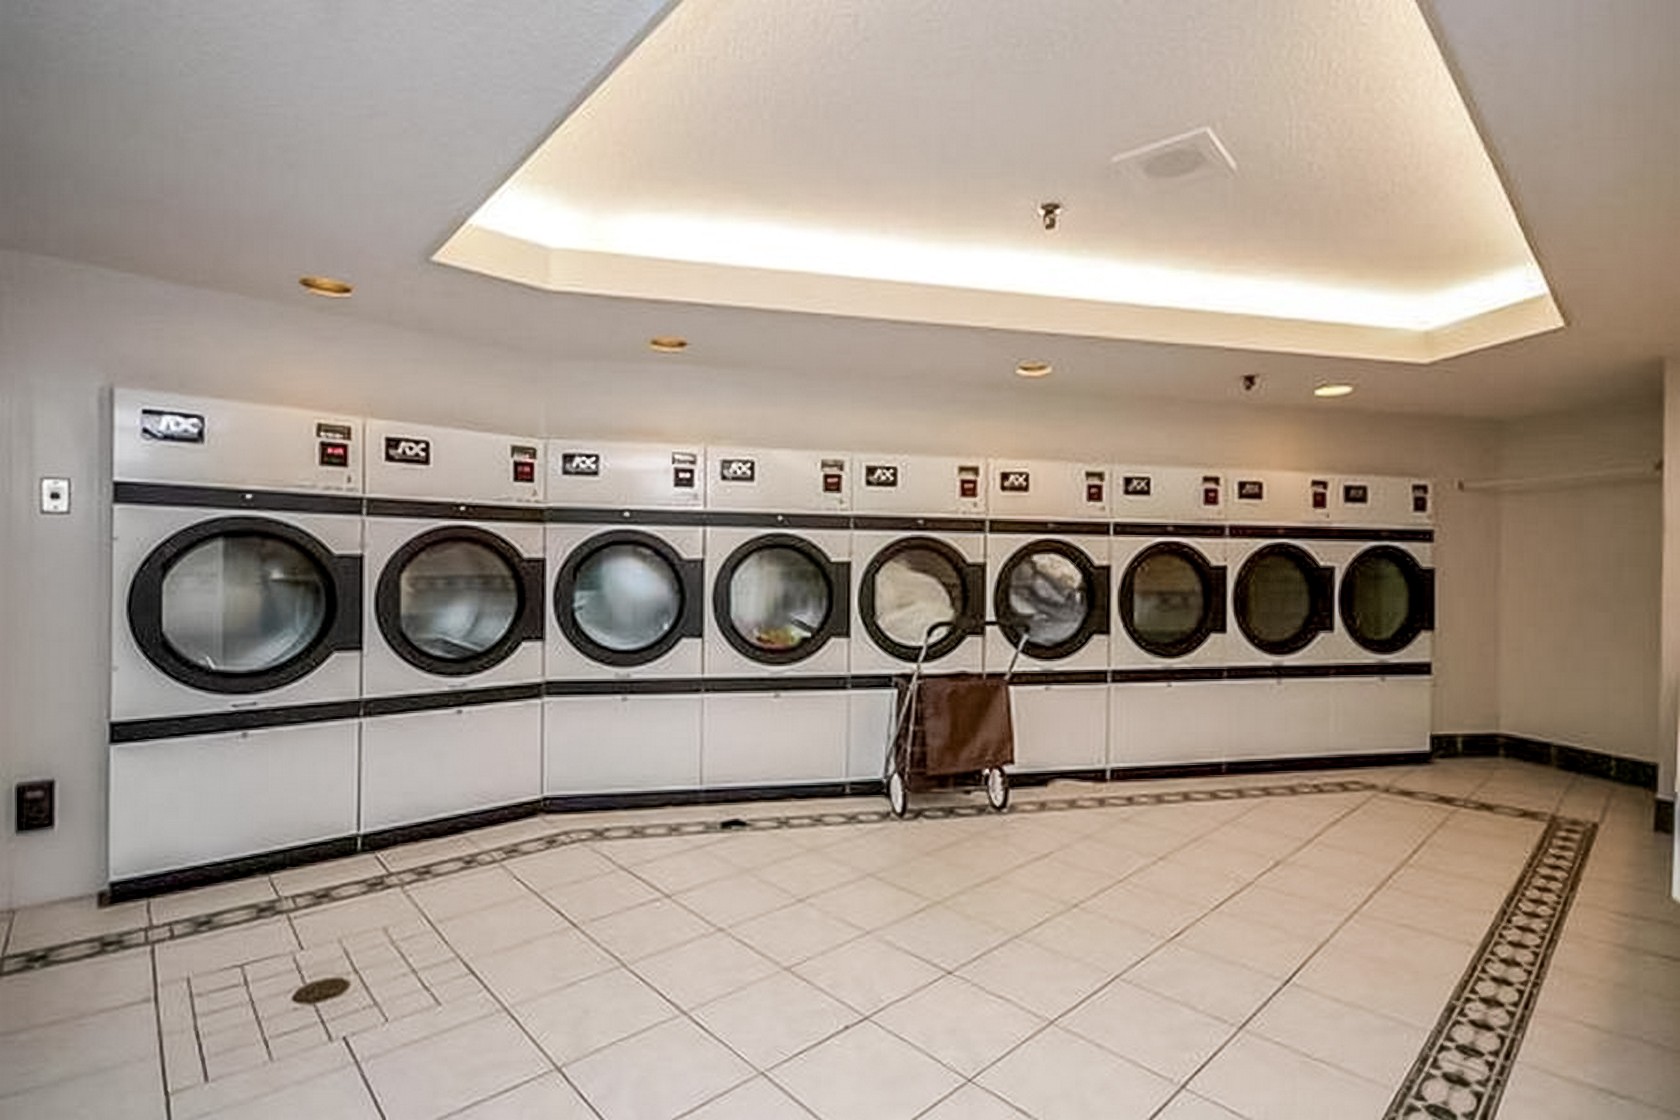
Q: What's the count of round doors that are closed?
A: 9